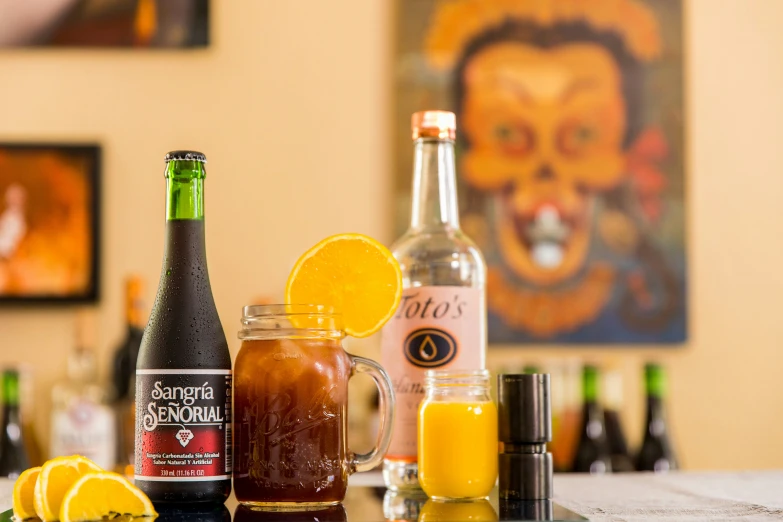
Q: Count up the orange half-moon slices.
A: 3